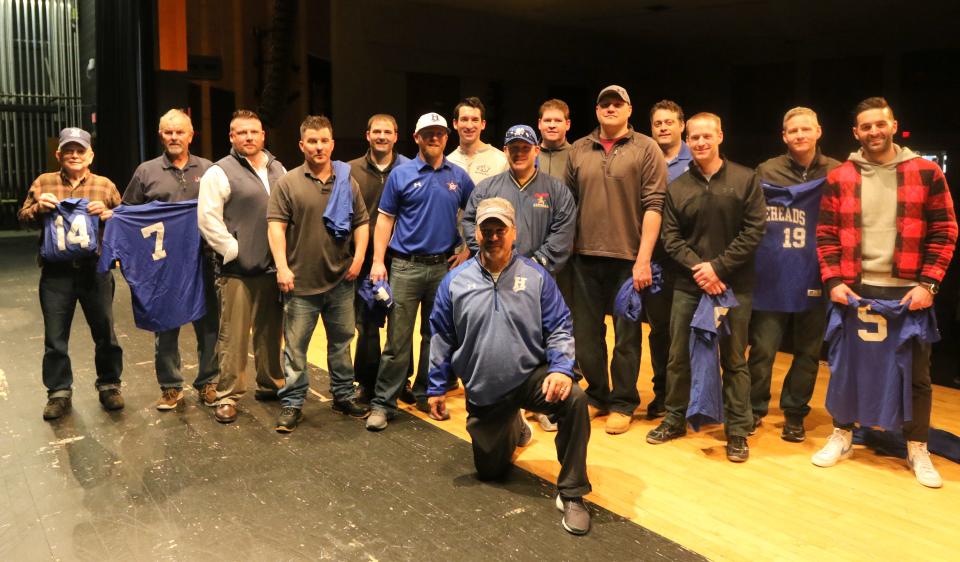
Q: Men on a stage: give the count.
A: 15